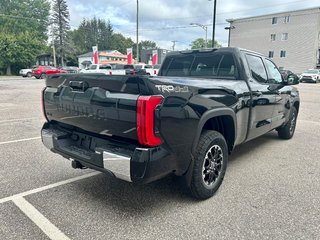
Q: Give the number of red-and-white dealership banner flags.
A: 3